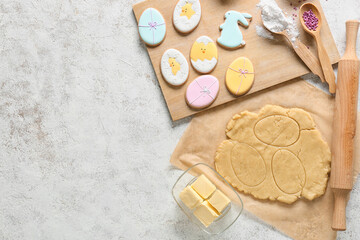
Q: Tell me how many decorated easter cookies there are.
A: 7